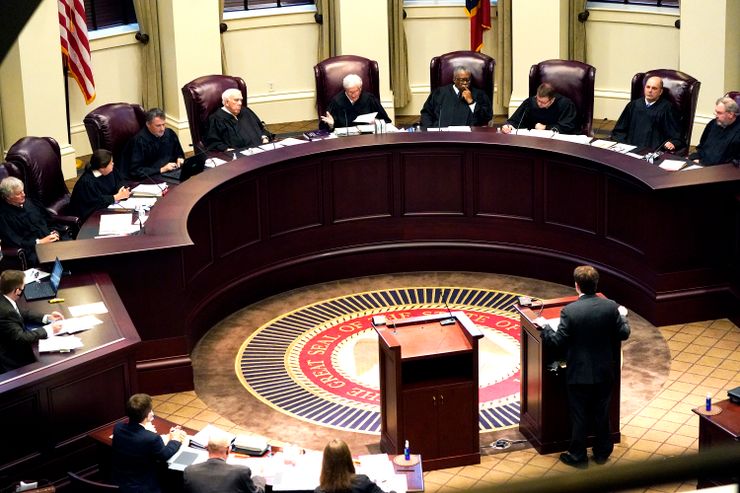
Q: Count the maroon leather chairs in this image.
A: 9